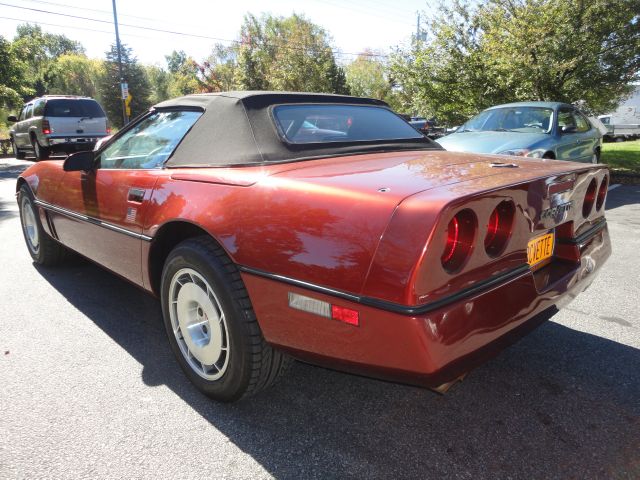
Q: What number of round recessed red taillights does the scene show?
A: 4